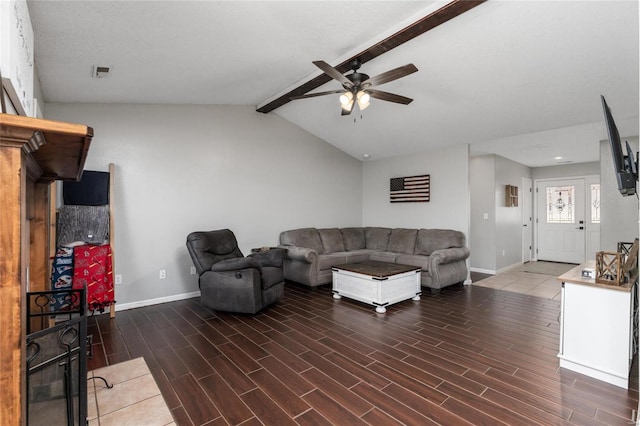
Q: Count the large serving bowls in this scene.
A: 0